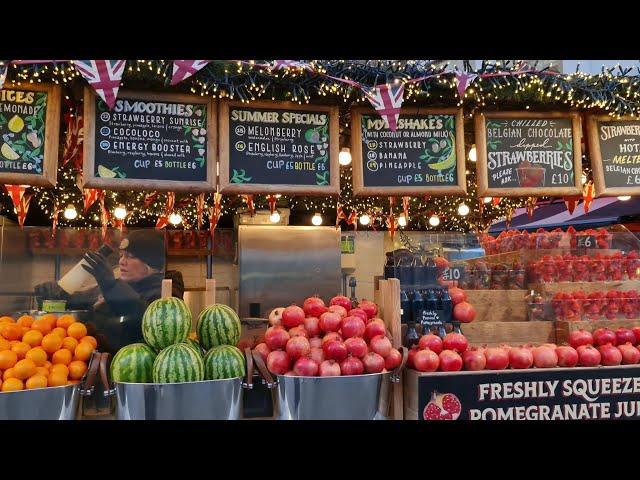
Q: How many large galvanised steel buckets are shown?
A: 3